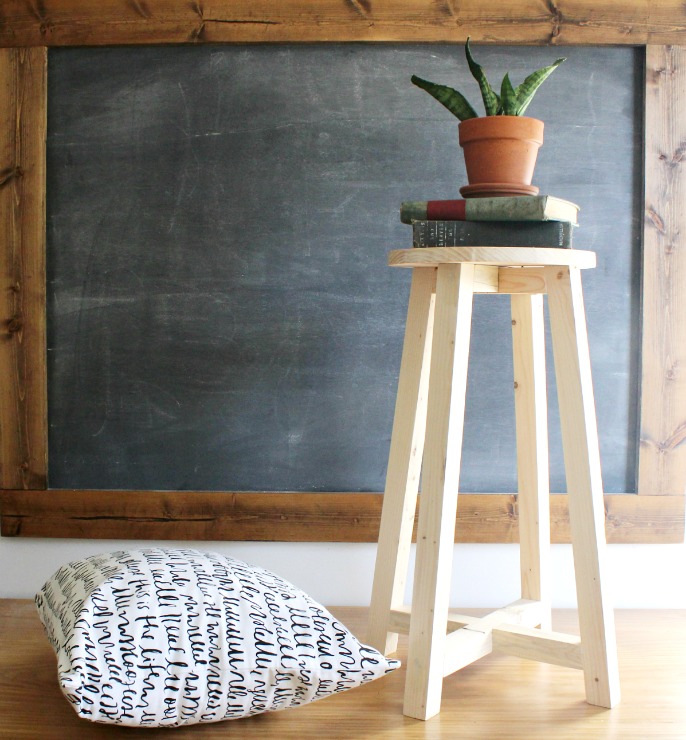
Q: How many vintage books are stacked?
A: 2